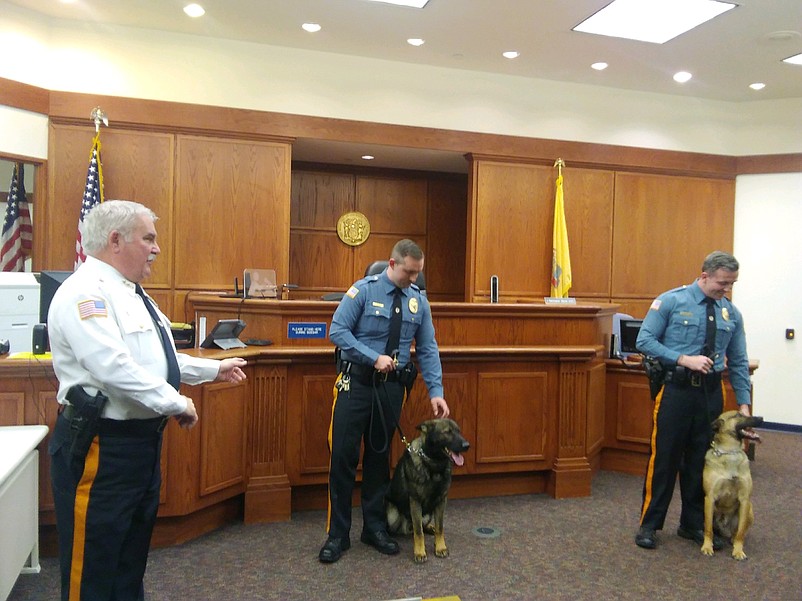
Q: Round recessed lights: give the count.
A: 8